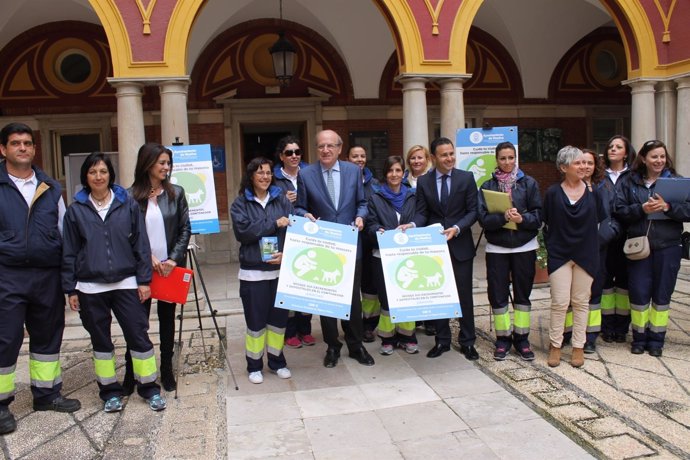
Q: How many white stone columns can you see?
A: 7